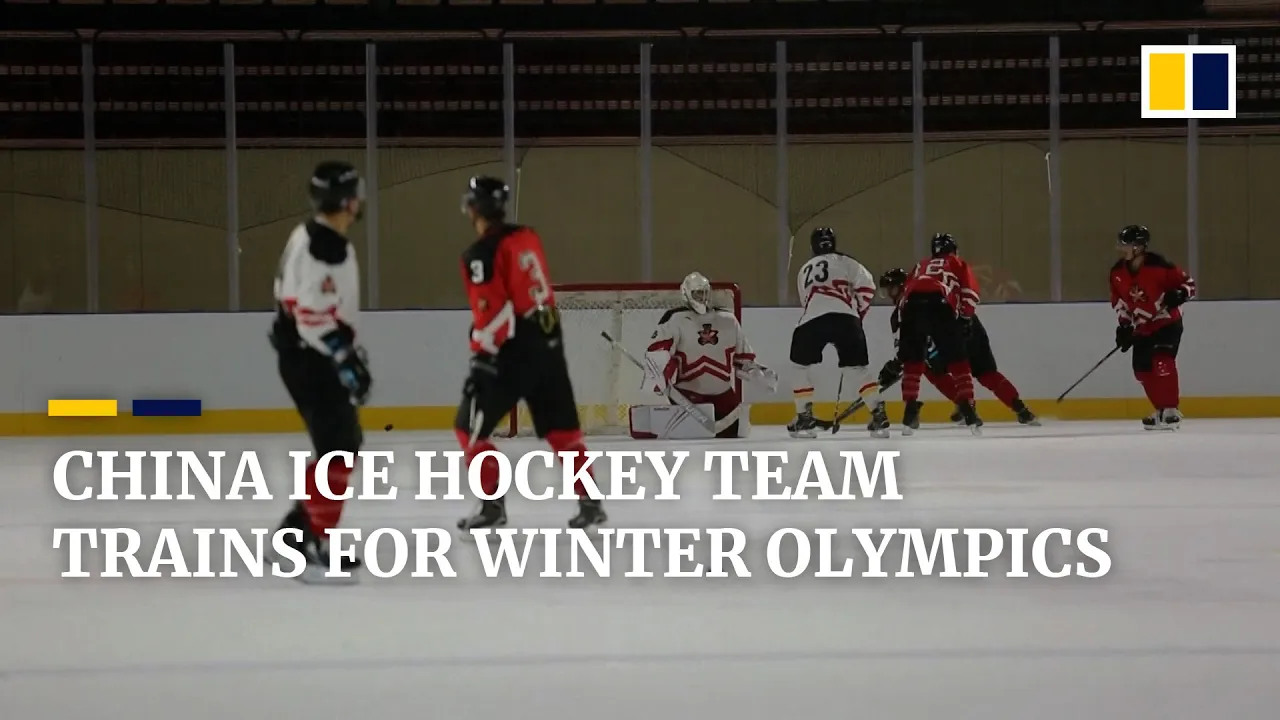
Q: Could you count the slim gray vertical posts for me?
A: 9